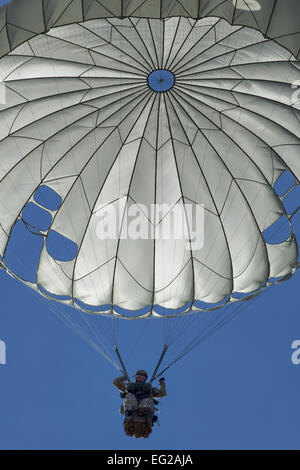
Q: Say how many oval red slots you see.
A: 0